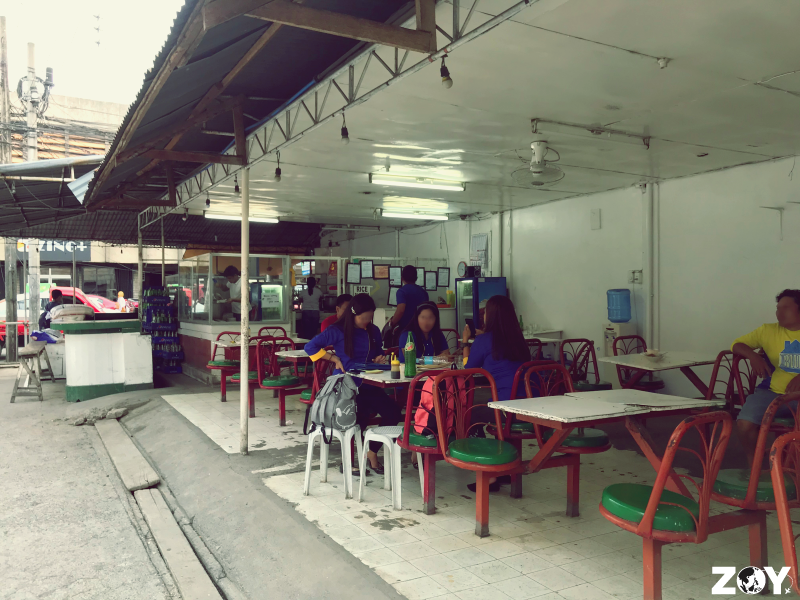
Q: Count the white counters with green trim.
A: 1